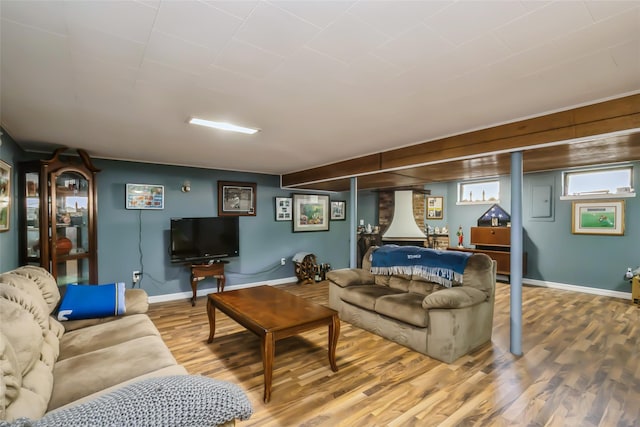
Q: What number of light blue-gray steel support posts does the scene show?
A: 2